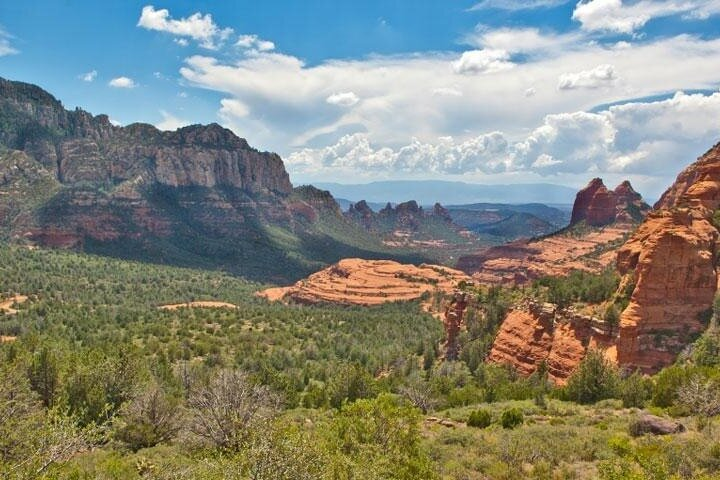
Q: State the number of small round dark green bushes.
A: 2